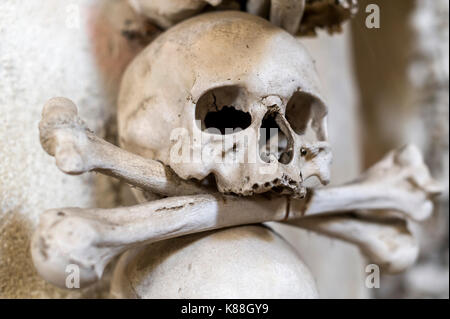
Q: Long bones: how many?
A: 2